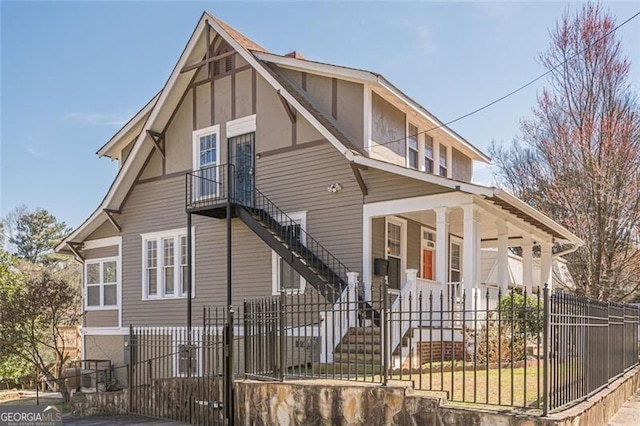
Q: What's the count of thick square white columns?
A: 5